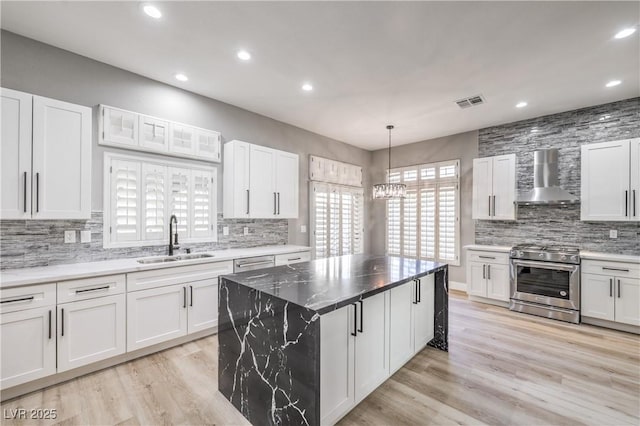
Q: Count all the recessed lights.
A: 7